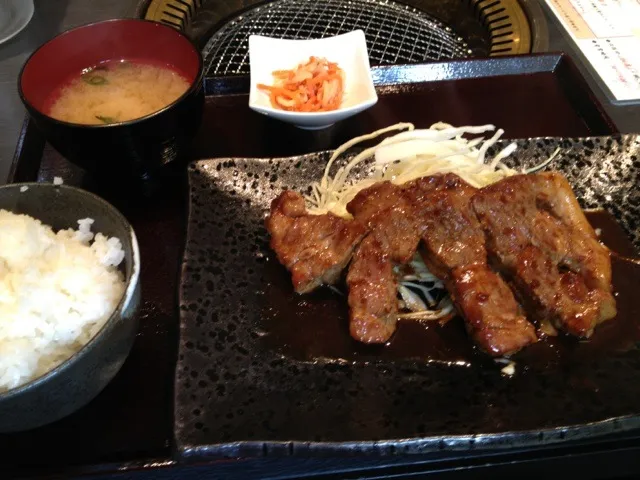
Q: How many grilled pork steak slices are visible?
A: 4